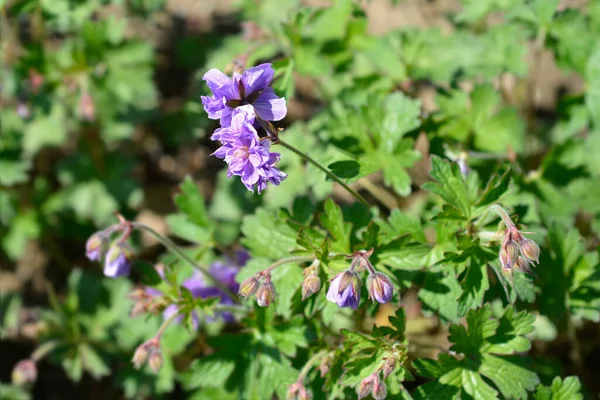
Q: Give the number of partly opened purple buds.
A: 4